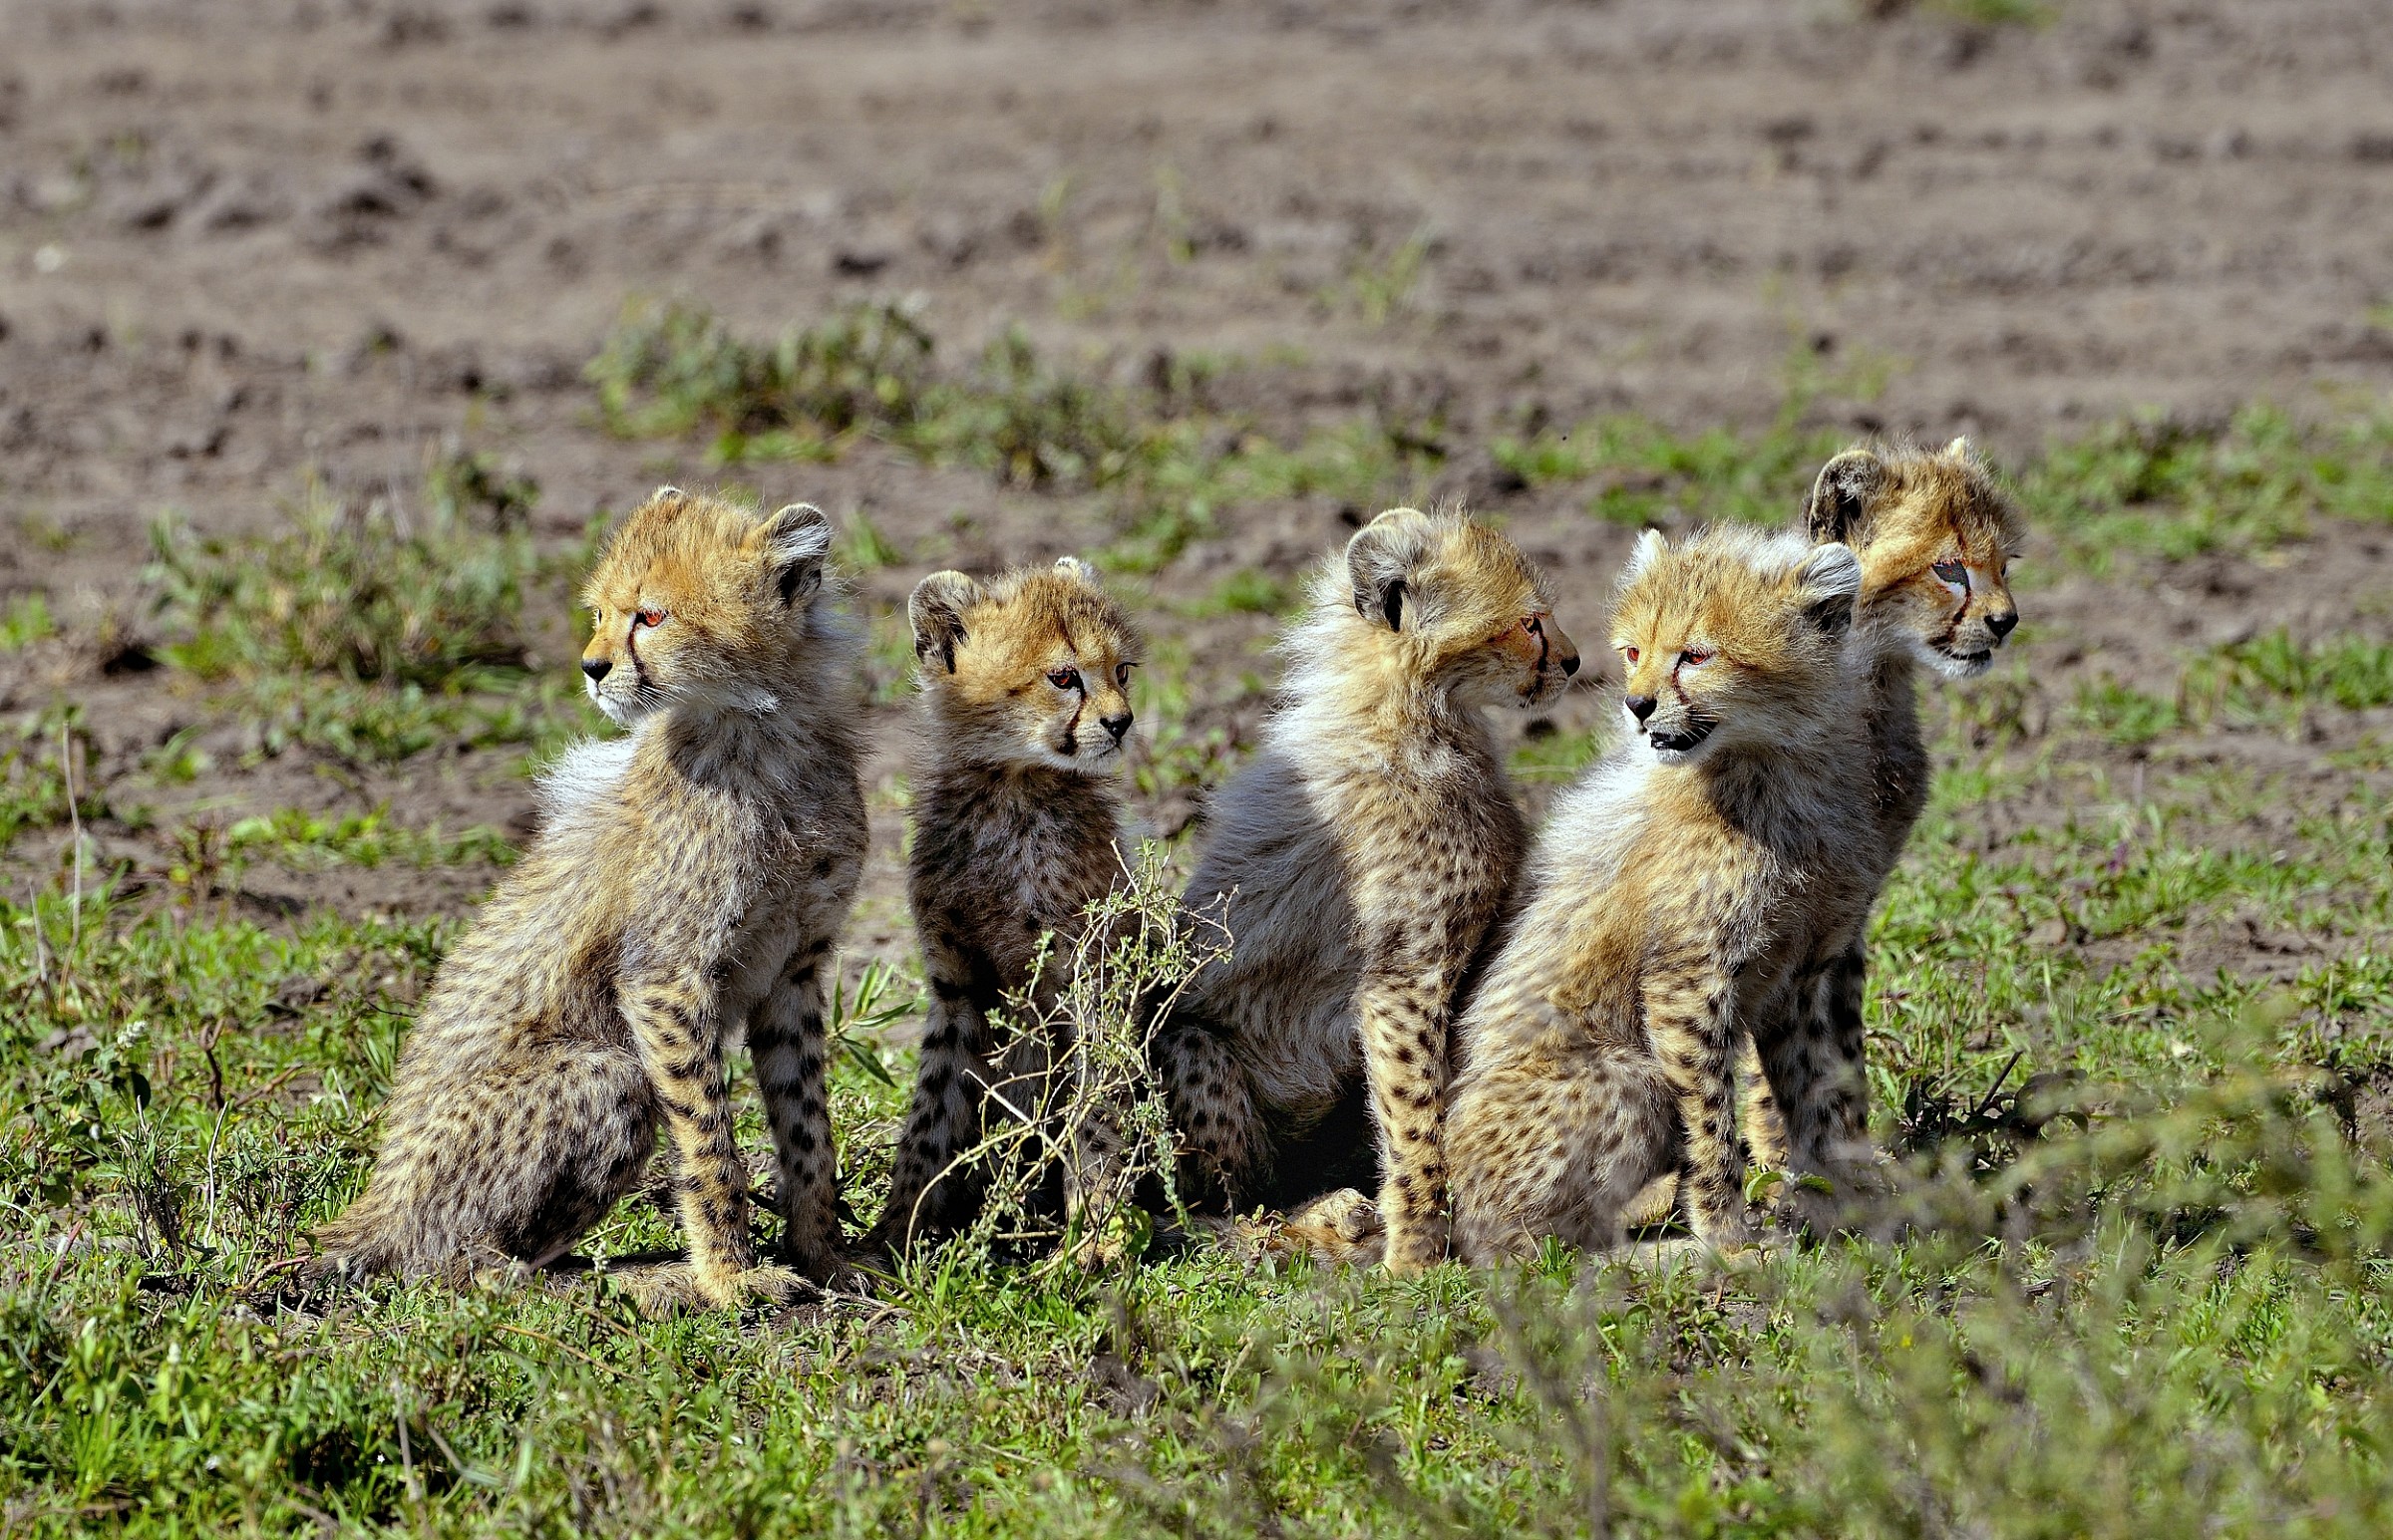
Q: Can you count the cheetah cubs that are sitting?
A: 5